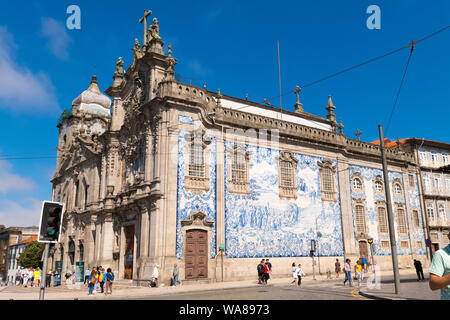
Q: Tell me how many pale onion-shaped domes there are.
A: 1